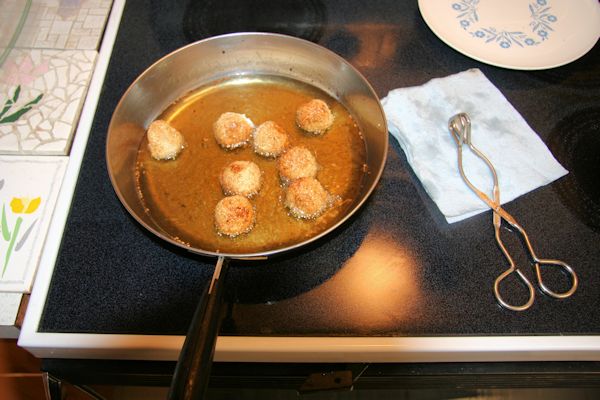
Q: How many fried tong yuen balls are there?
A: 8